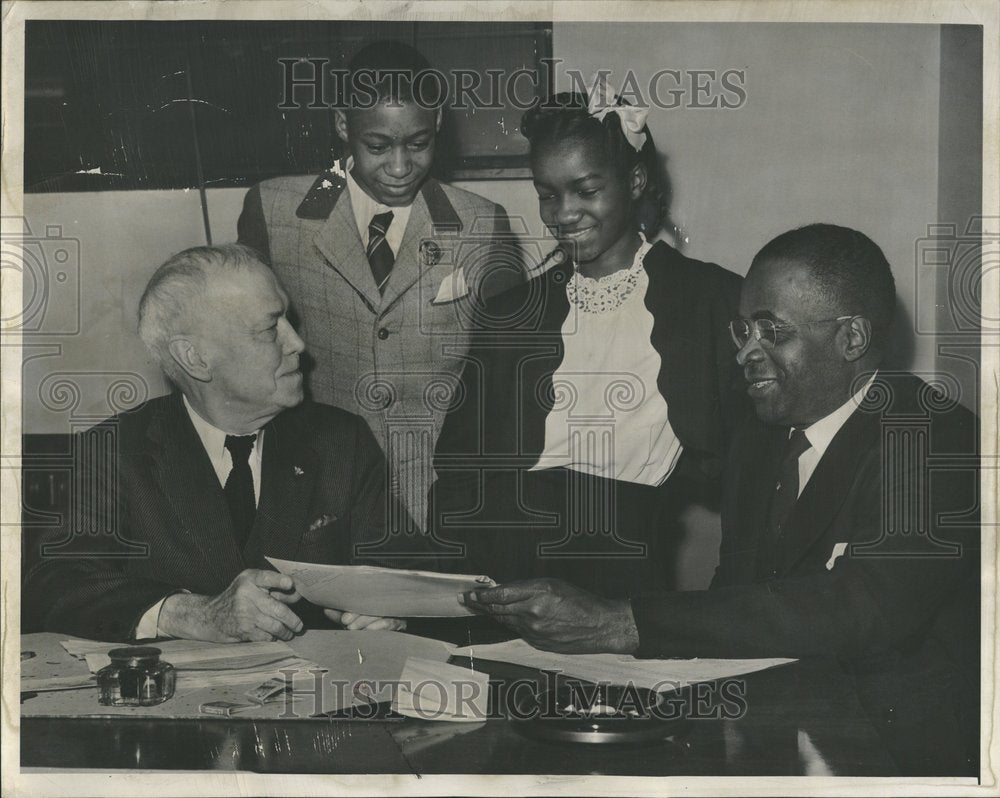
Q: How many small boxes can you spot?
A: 2